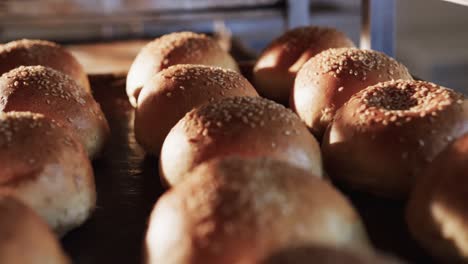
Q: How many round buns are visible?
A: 13